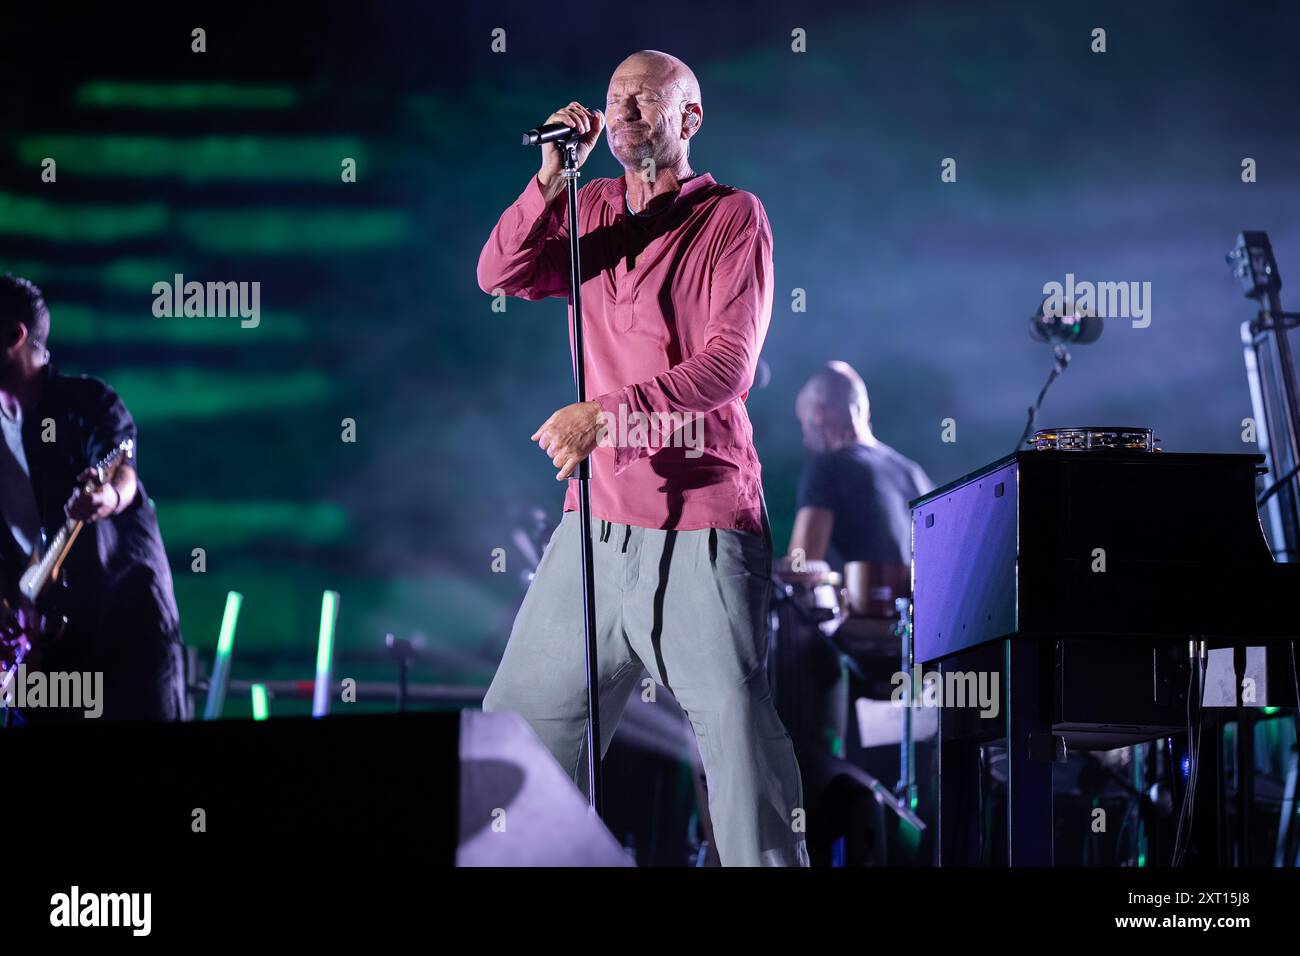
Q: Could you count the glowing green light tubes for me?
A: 3